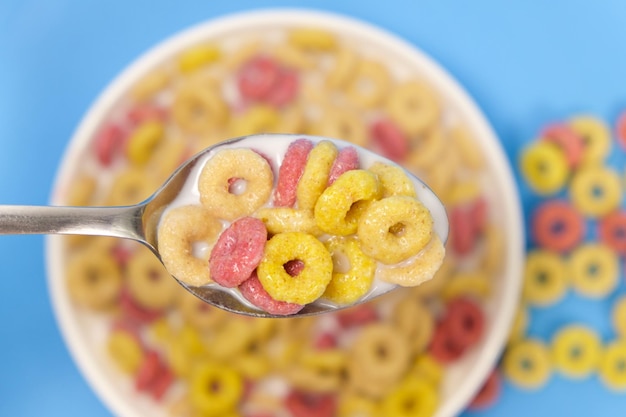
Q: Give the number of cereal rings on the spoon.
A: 14